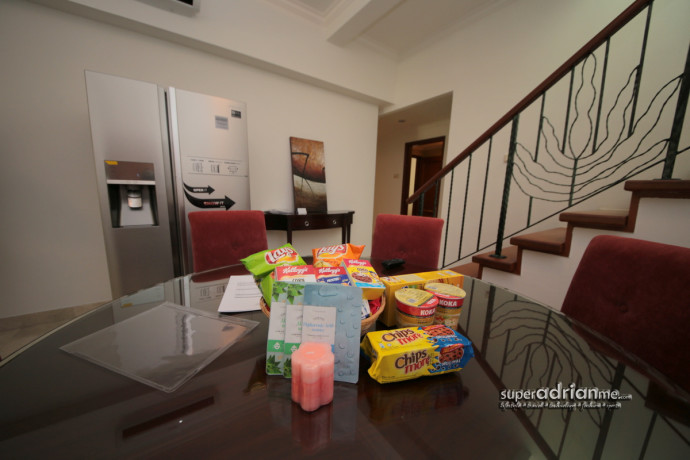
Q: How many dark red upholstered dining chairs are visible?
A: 3